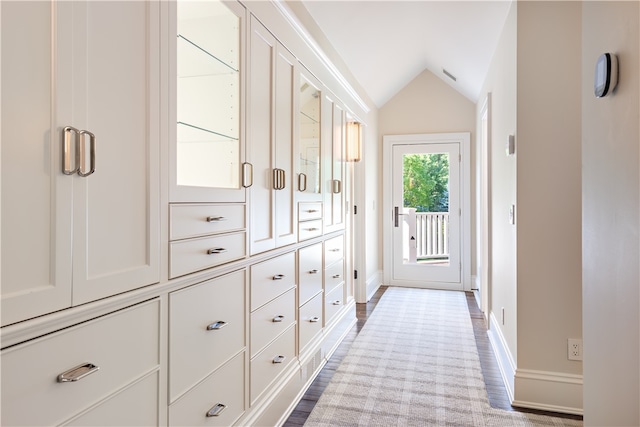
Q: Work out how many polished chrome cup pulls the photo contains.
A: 15